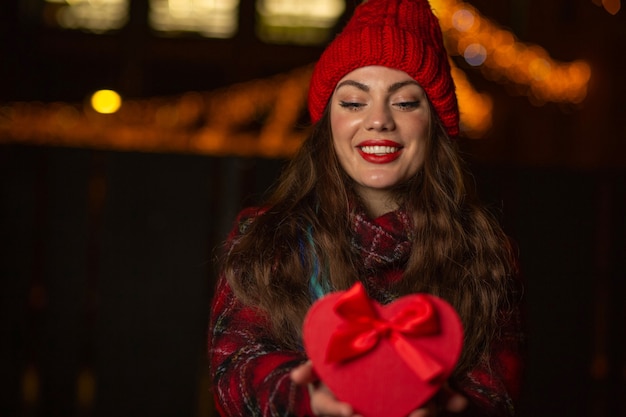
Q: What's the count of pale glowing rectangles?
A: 3